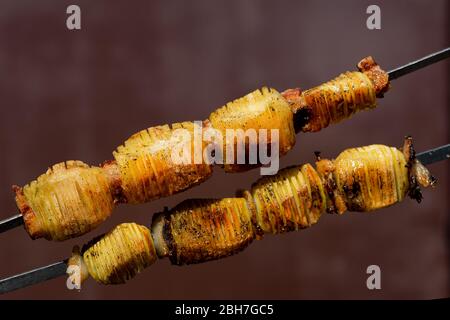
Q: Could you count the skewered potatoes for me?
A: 8